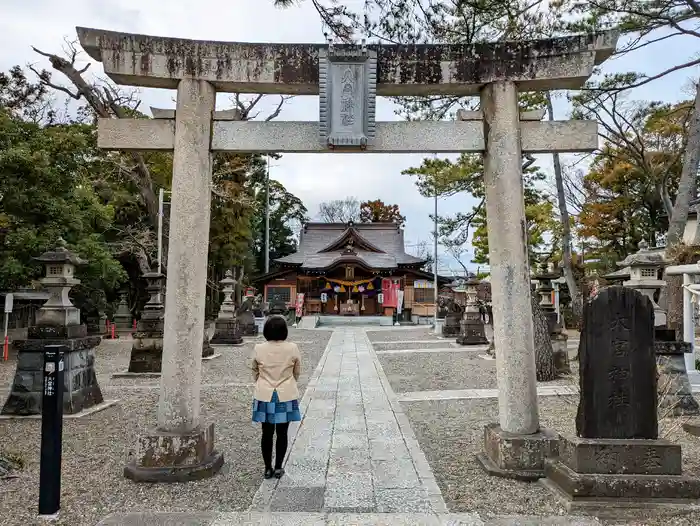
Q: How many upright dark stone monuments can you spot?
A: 1